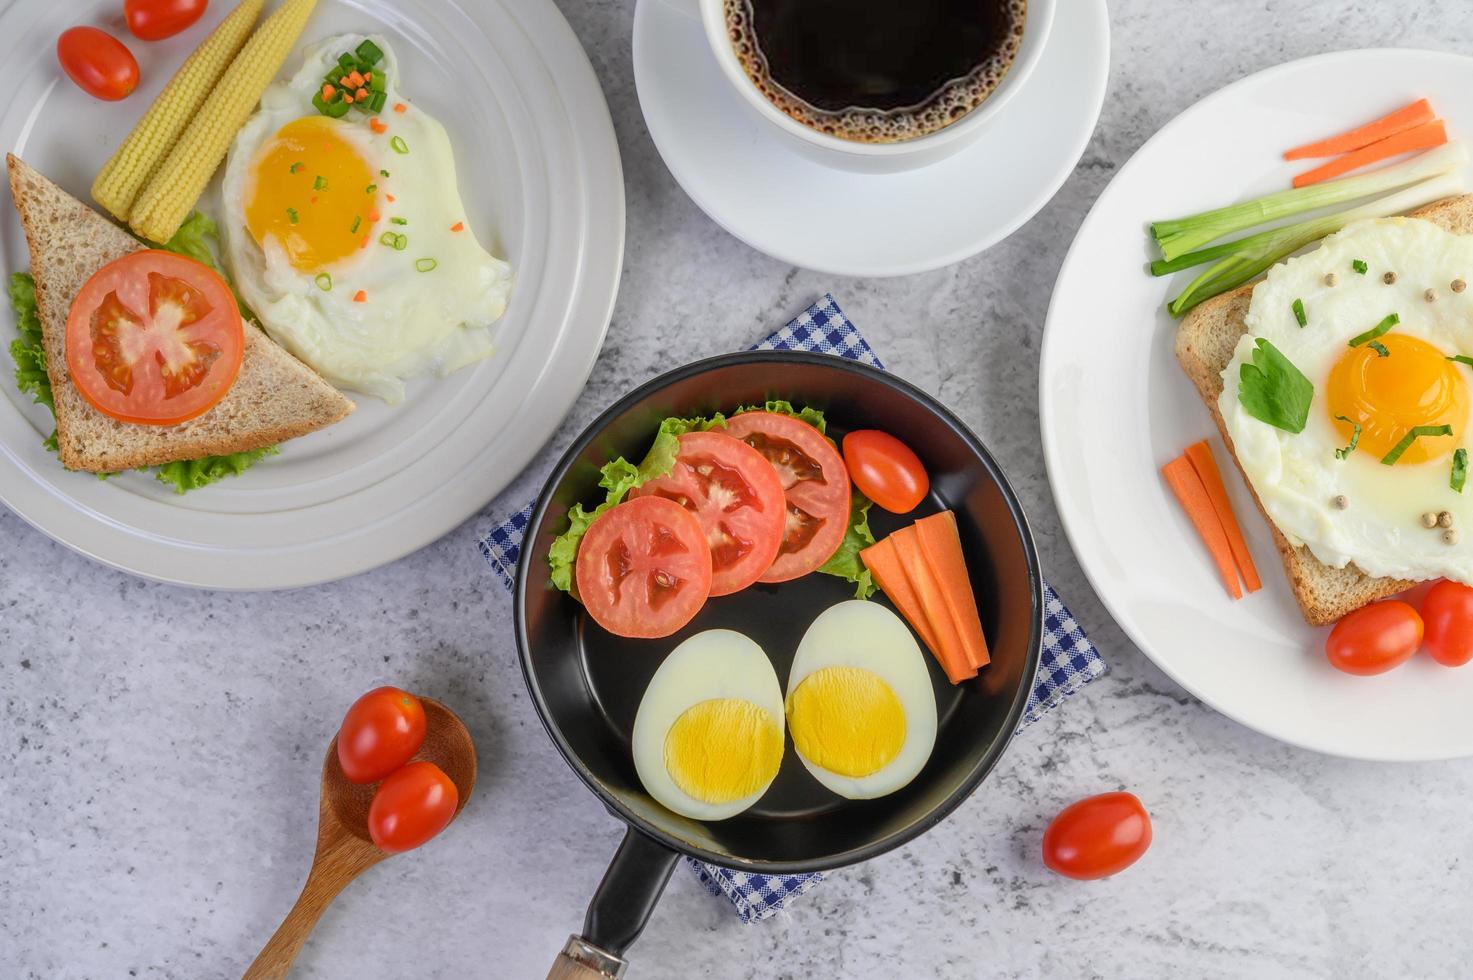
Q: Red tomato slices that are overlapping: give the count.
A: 3